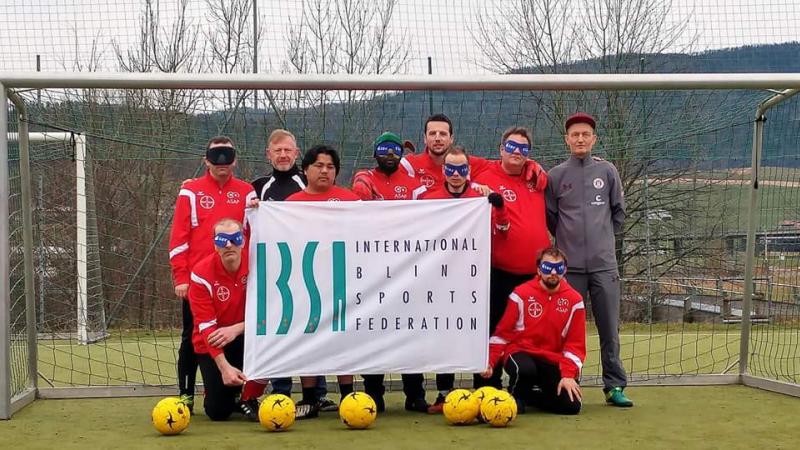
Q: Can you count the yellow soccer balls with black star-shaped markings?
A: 6